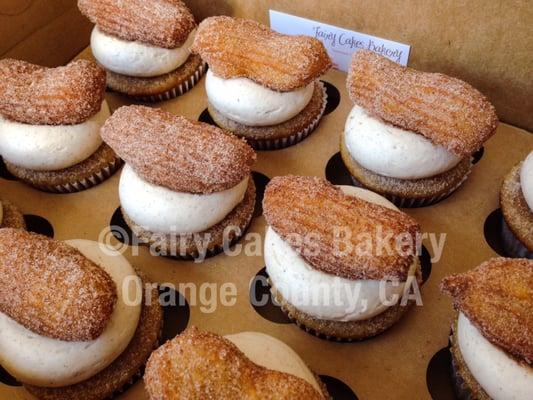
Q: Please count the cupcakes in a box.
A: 11